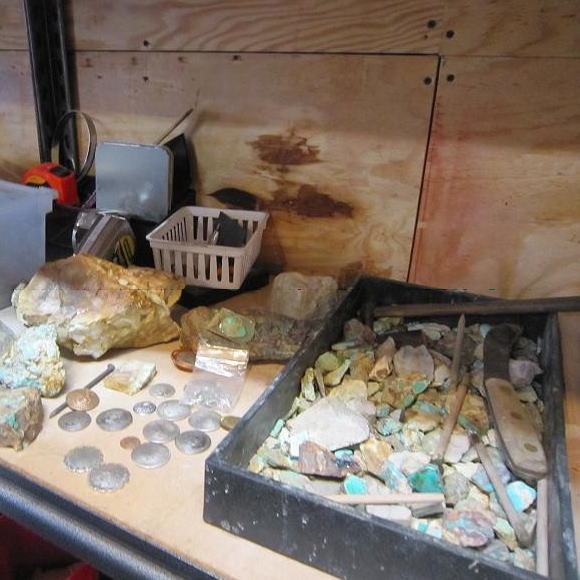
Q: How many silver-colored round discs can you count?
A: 11